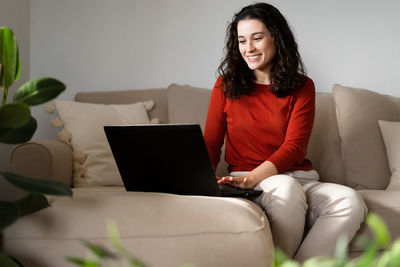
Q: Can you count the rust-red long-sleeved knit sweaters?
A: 1